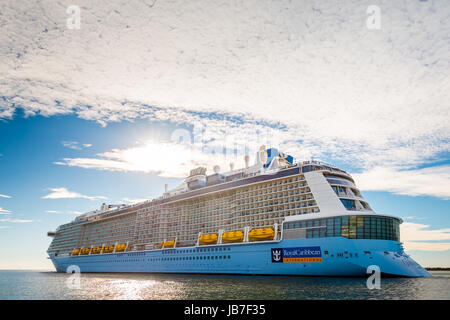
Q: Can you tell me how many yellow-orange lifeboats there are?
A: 9